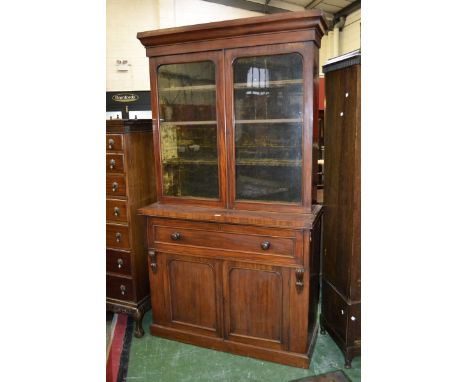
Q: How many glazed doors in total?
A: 2